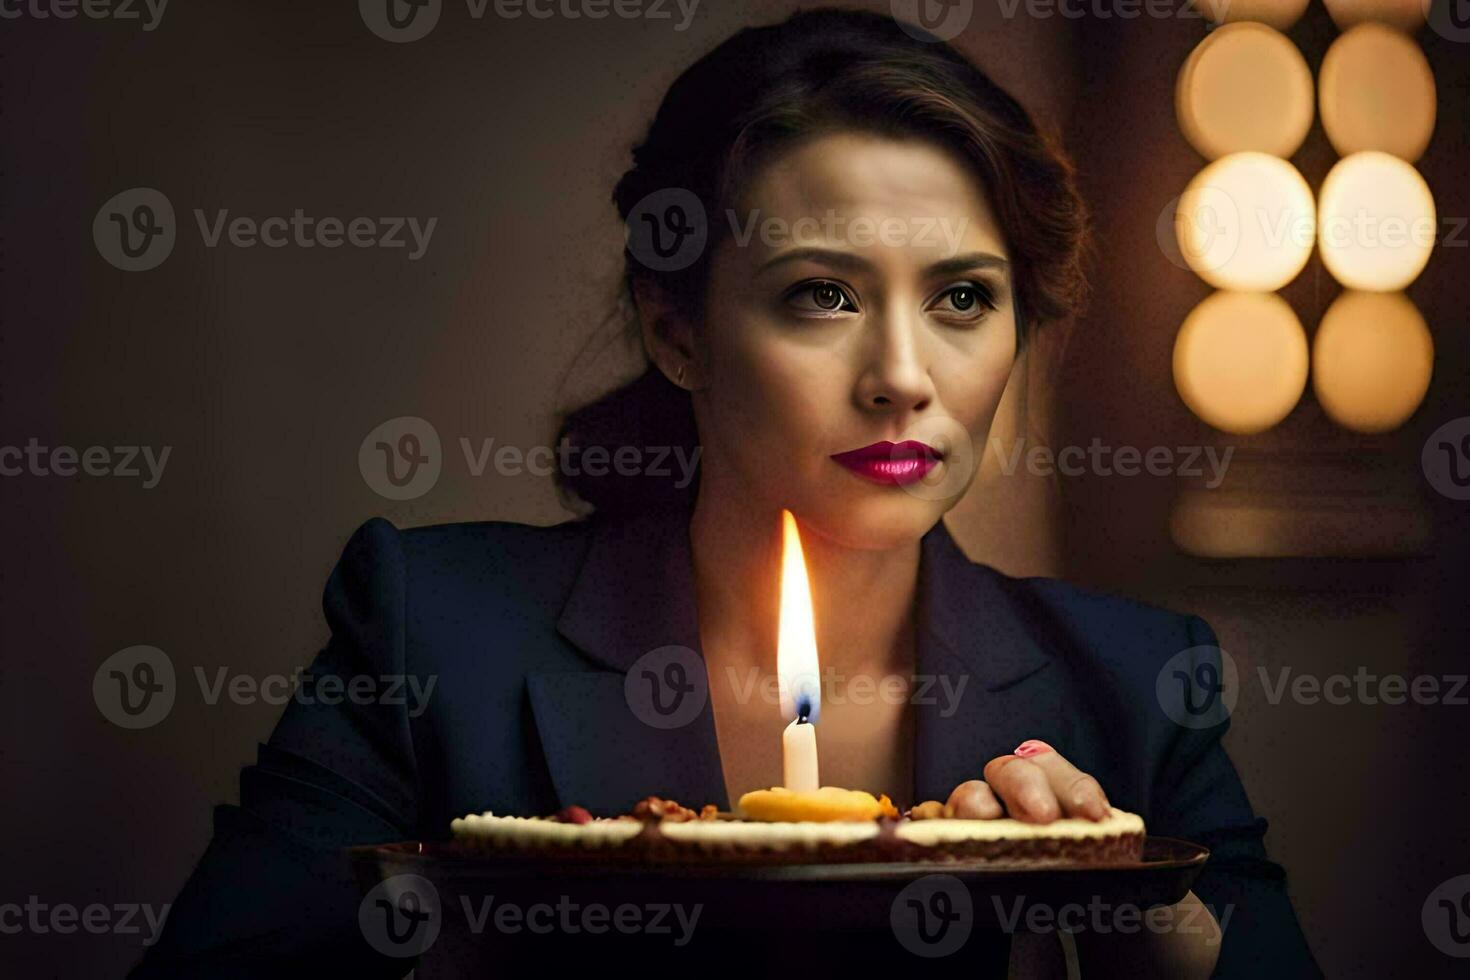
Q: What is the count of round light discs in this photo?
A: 8